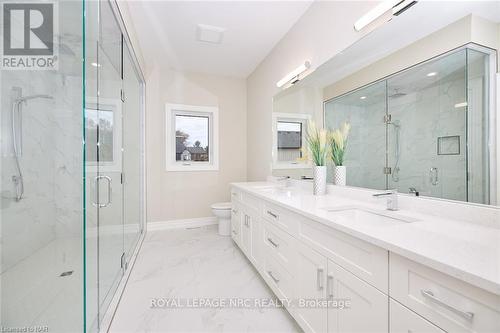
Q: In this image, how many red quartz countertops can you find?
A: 0